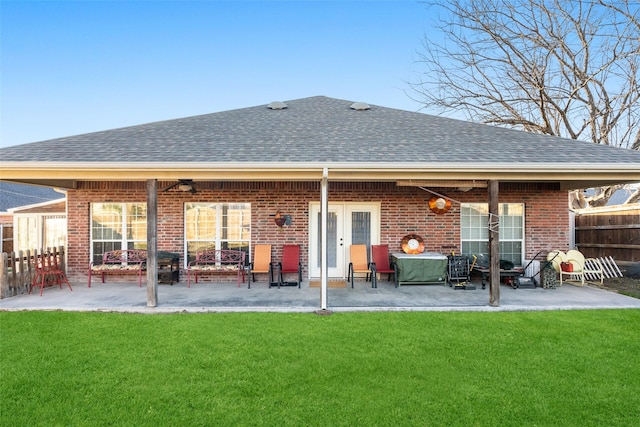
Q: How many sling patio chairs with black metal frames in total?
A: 4